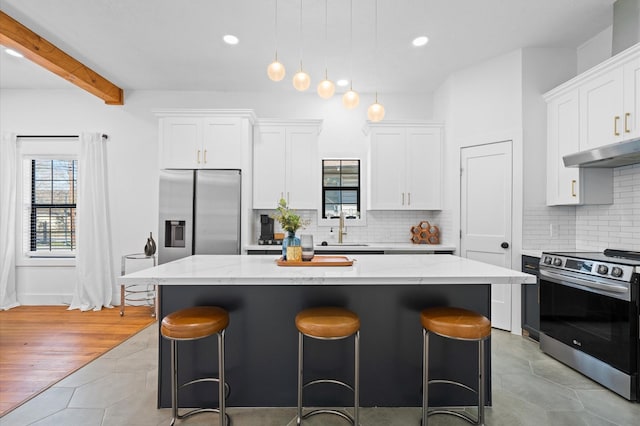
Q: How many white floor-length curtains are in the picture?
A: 2